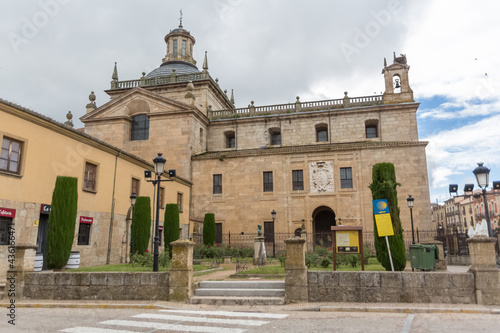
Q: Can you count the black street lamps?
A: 5